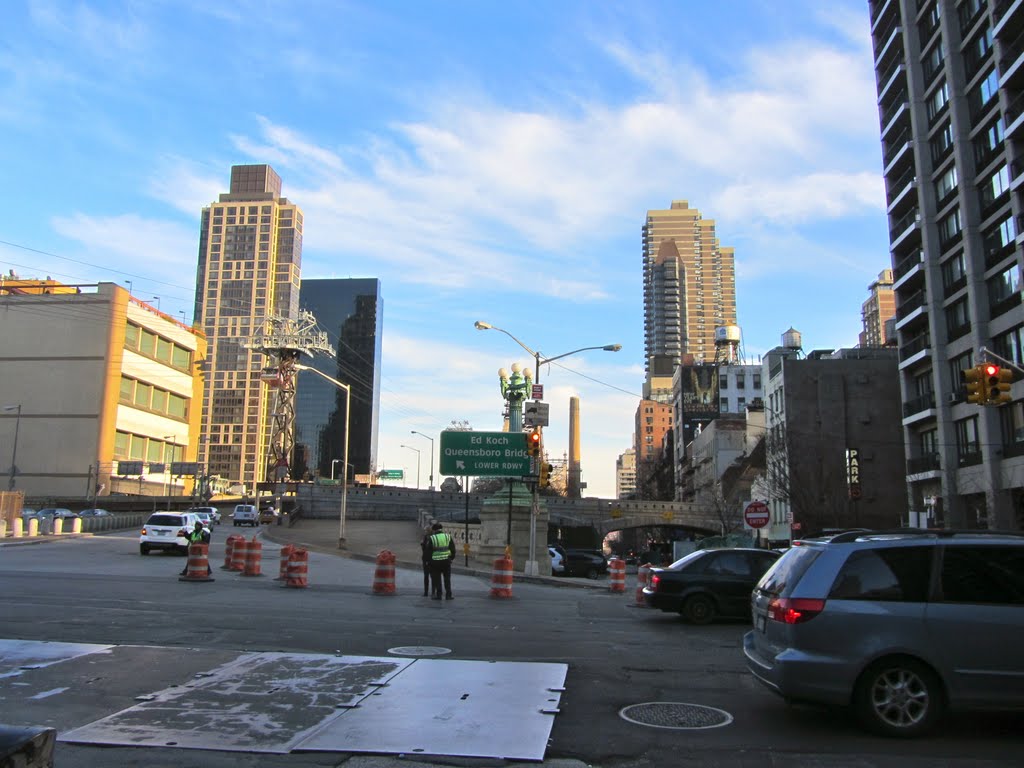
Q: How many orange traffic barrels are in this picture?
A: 10